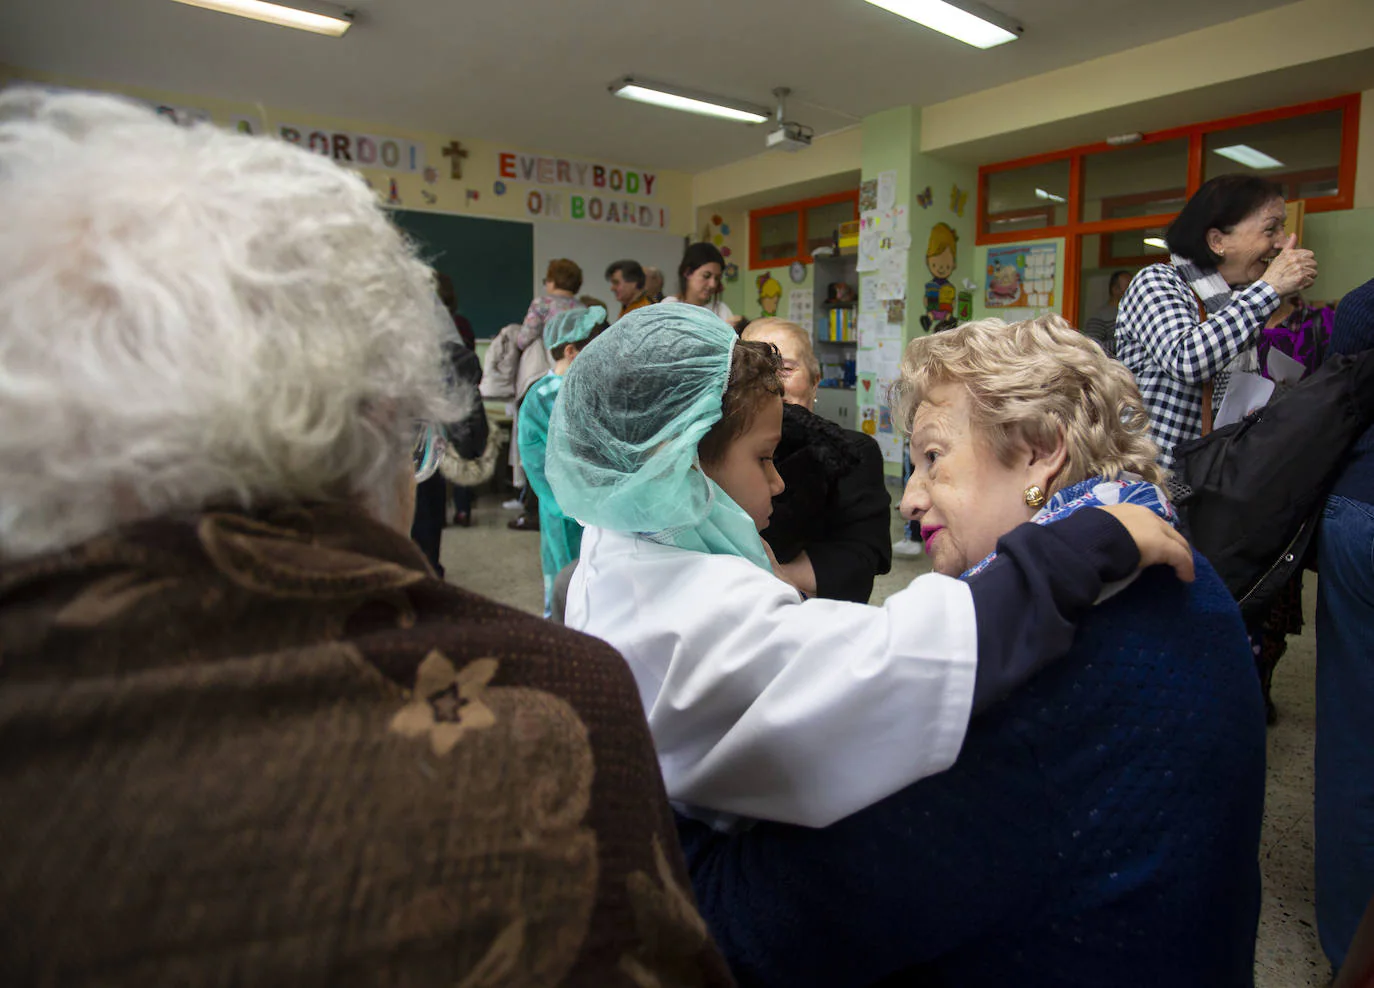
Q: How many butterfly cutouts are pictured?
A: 2